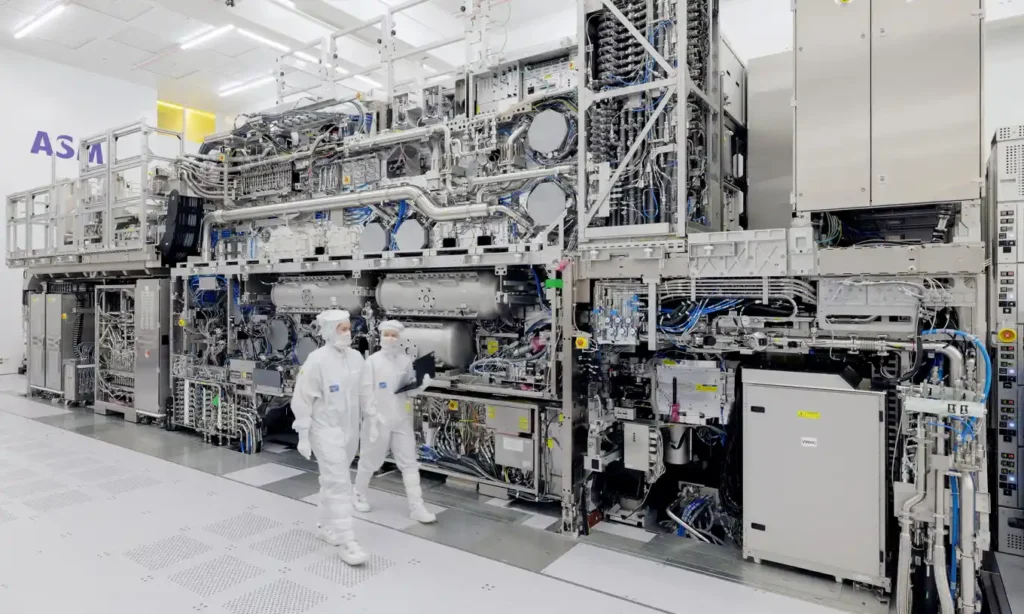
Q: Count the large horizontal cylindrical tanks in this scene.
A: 3